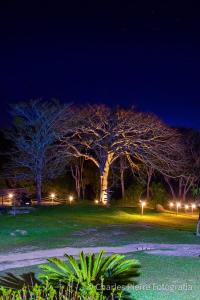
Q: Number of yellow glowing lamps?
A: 9